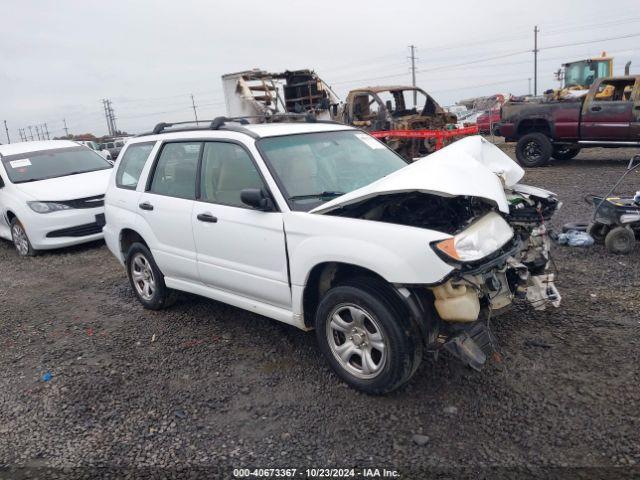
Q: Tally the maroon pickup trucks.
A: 1